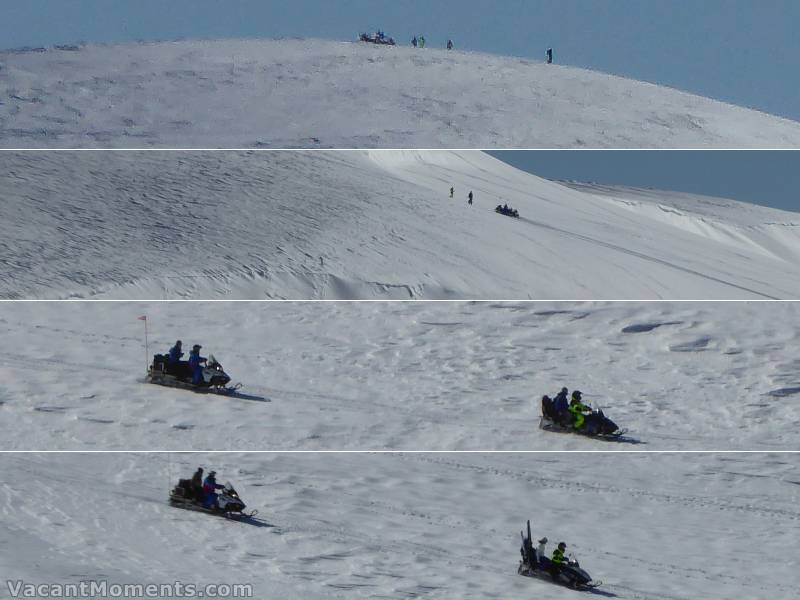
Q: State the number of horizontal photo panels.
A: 4